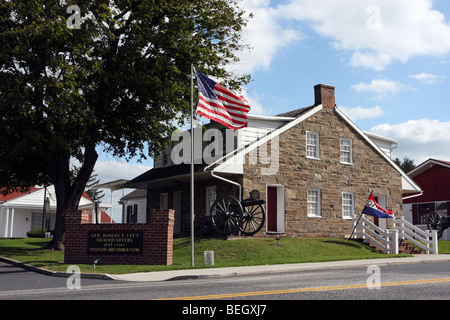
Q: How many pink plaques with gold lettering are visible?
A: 0